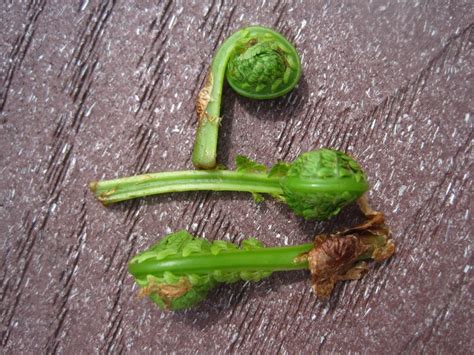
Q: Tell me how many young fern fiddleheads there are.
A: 3